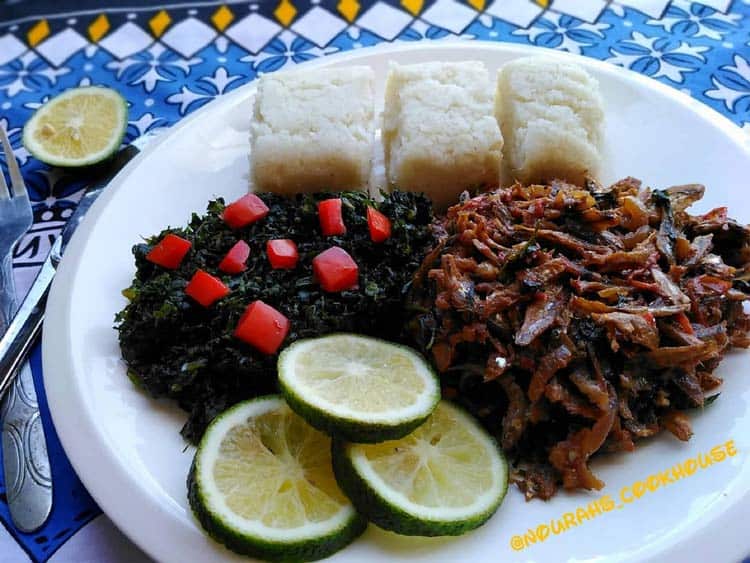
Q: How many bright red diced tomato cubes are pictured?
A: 9